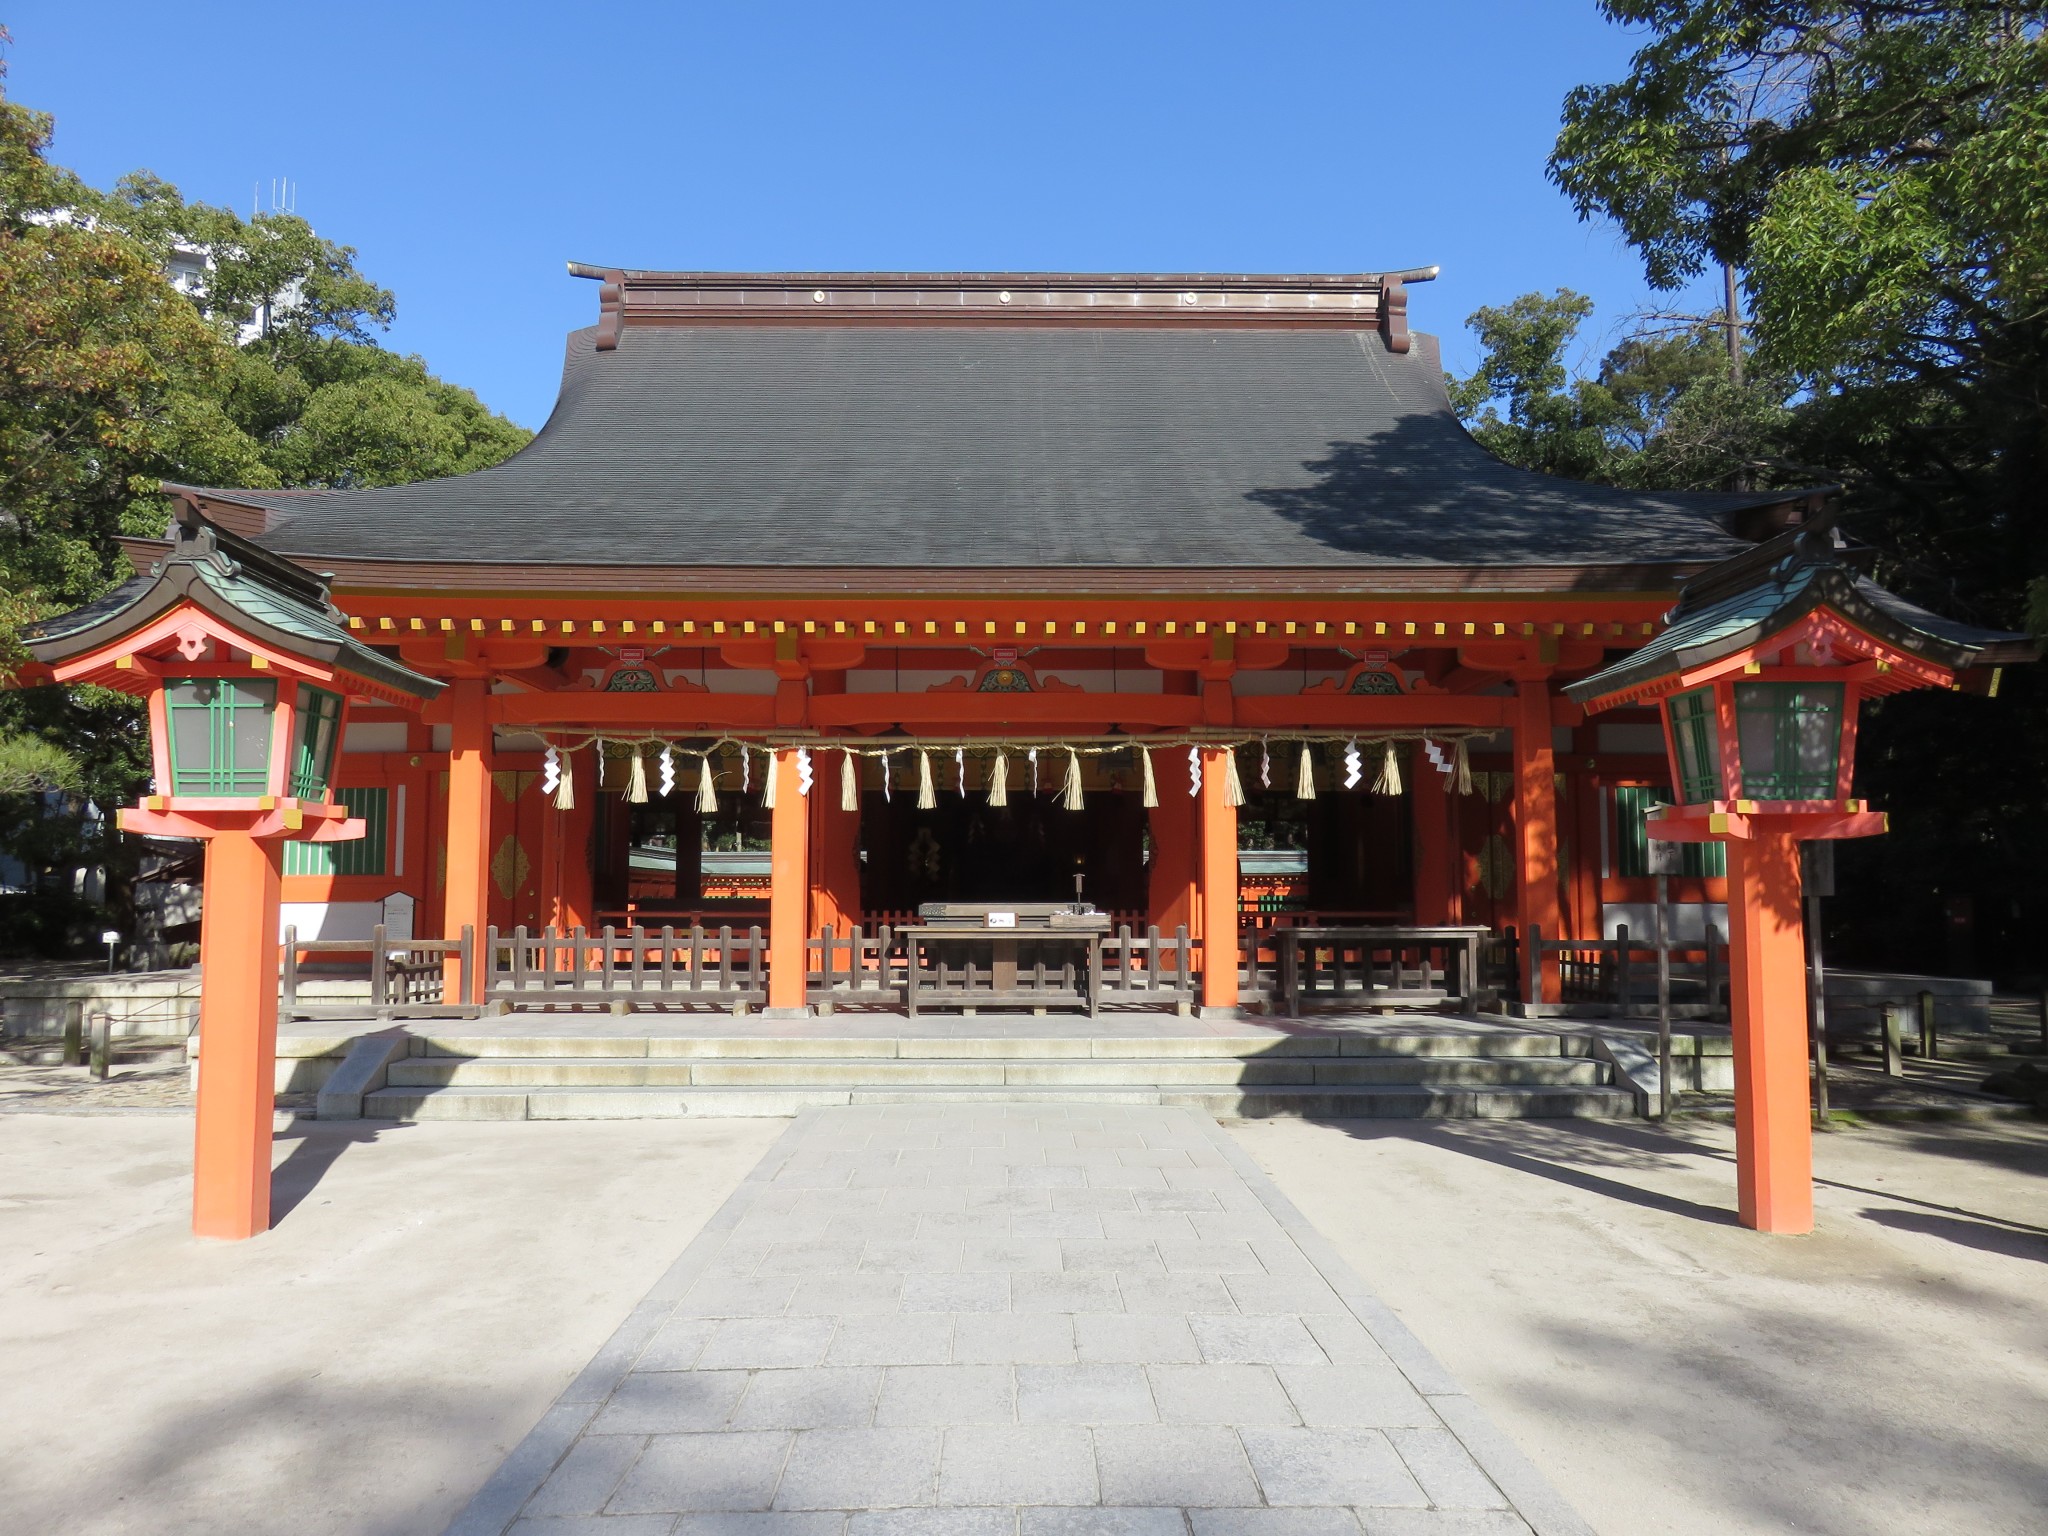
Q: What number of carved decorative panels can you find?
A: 3